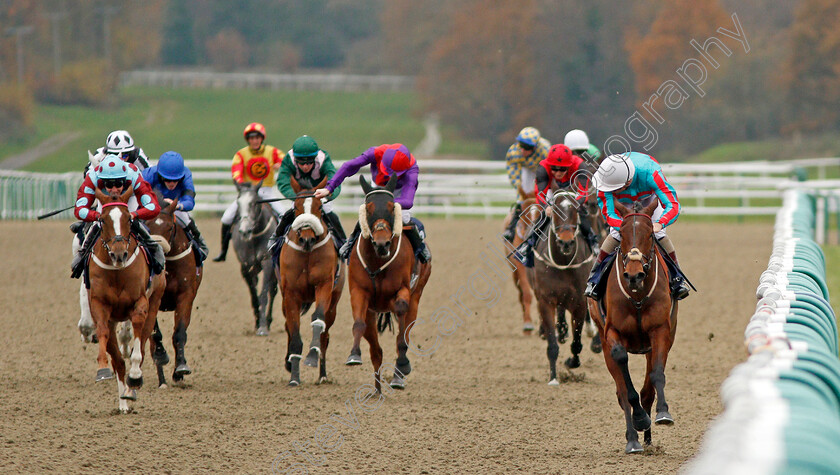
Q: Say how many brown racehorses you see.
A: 8